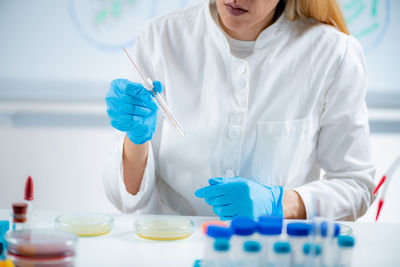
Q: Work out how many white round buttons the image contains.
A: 5